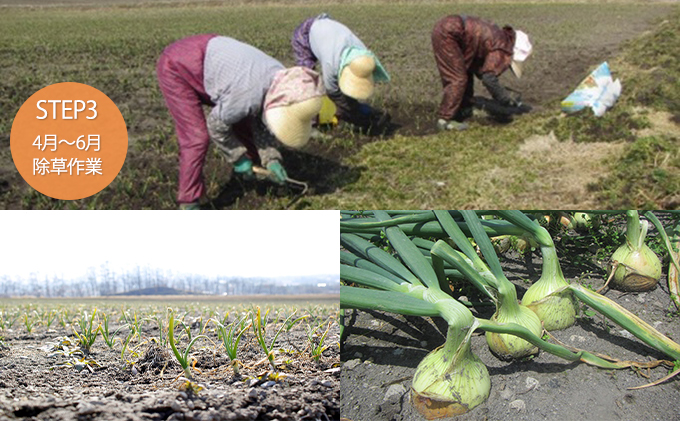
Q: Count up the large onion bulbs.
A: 4